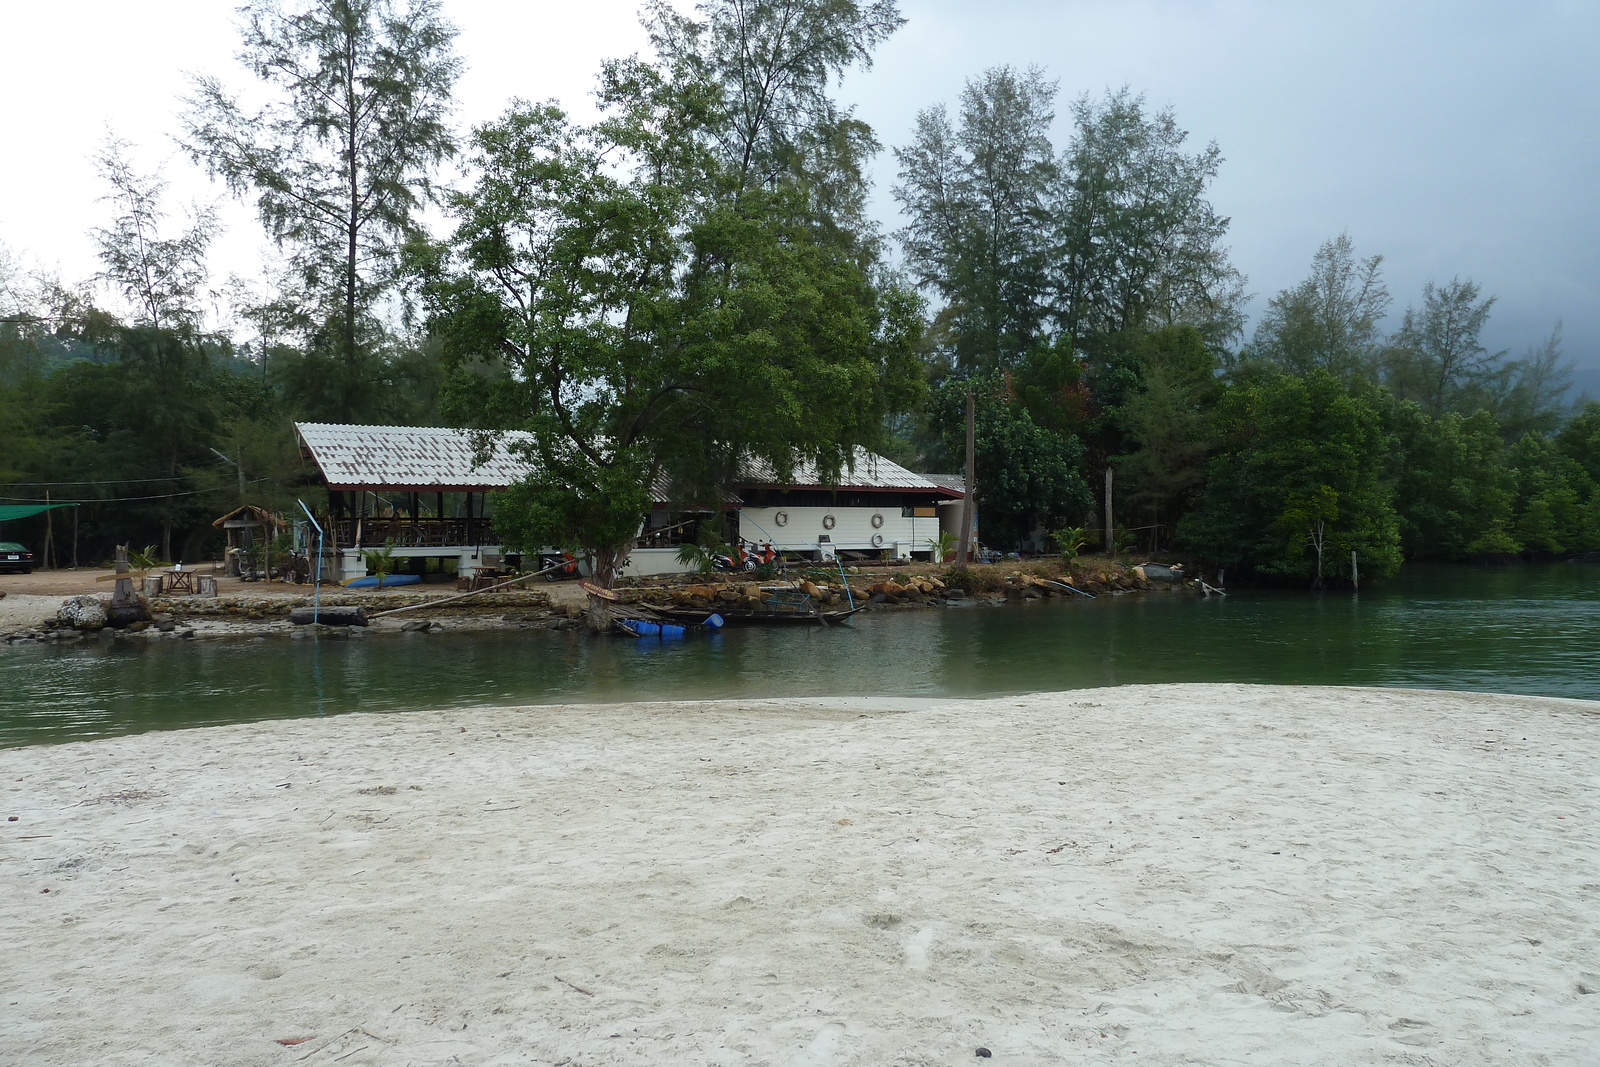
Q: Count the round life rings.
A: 4